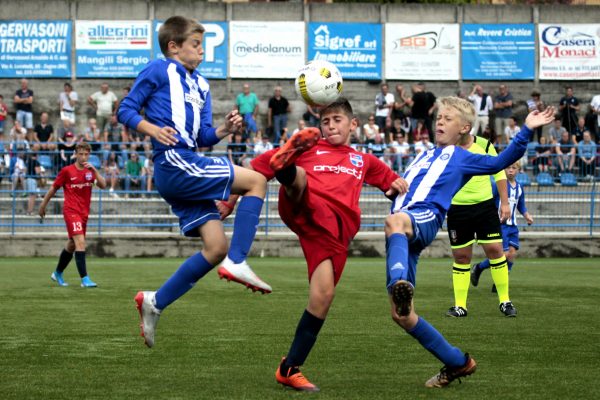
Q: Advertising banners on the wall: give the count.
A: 8